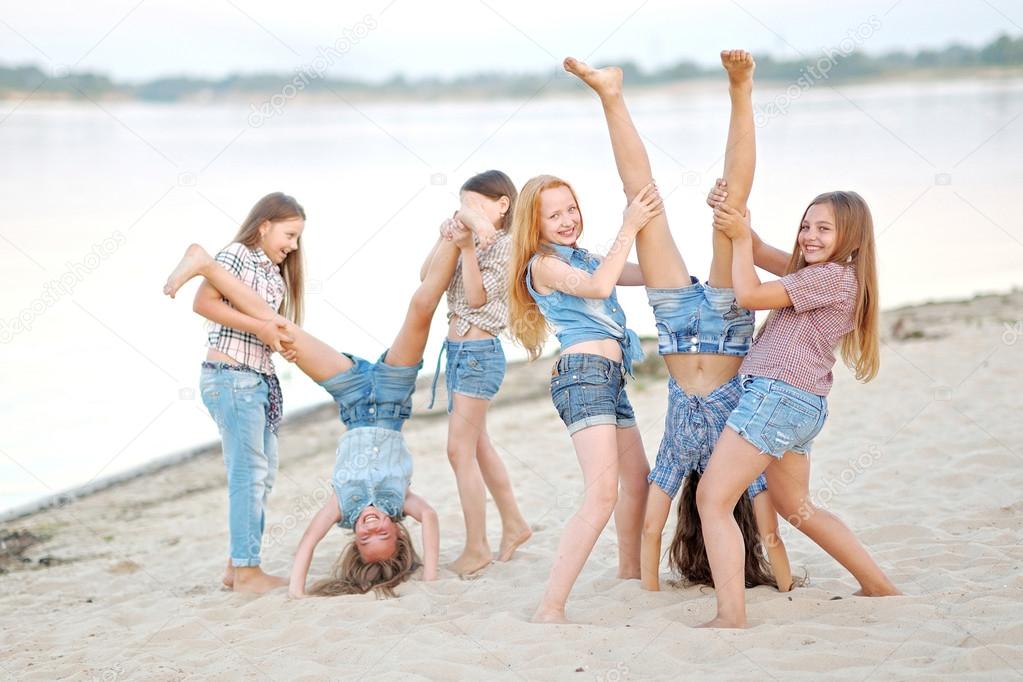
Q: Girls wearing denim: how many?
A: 6